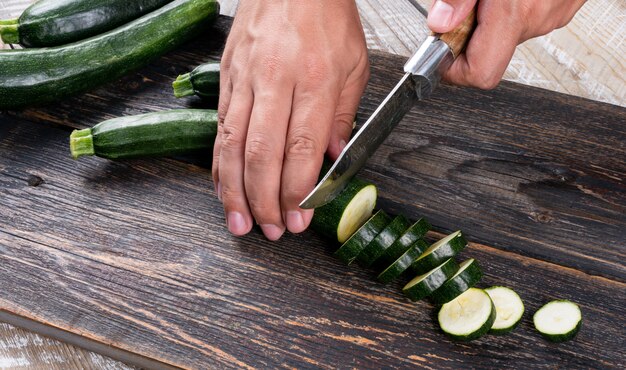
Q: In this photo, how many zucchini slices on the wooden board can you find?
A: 10